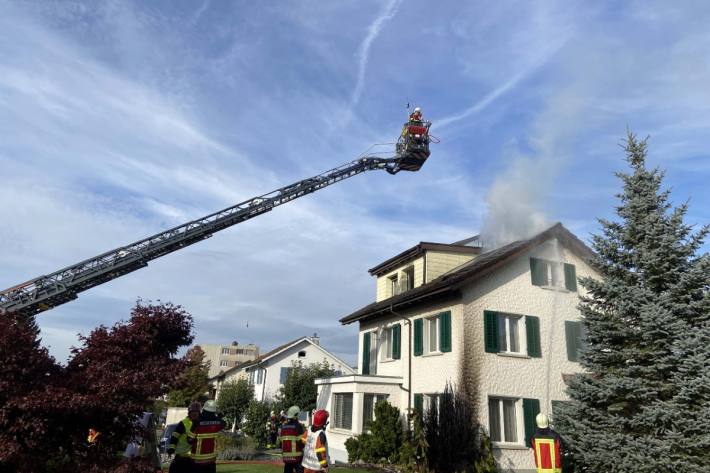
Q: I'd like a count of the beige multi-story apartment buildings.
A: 1